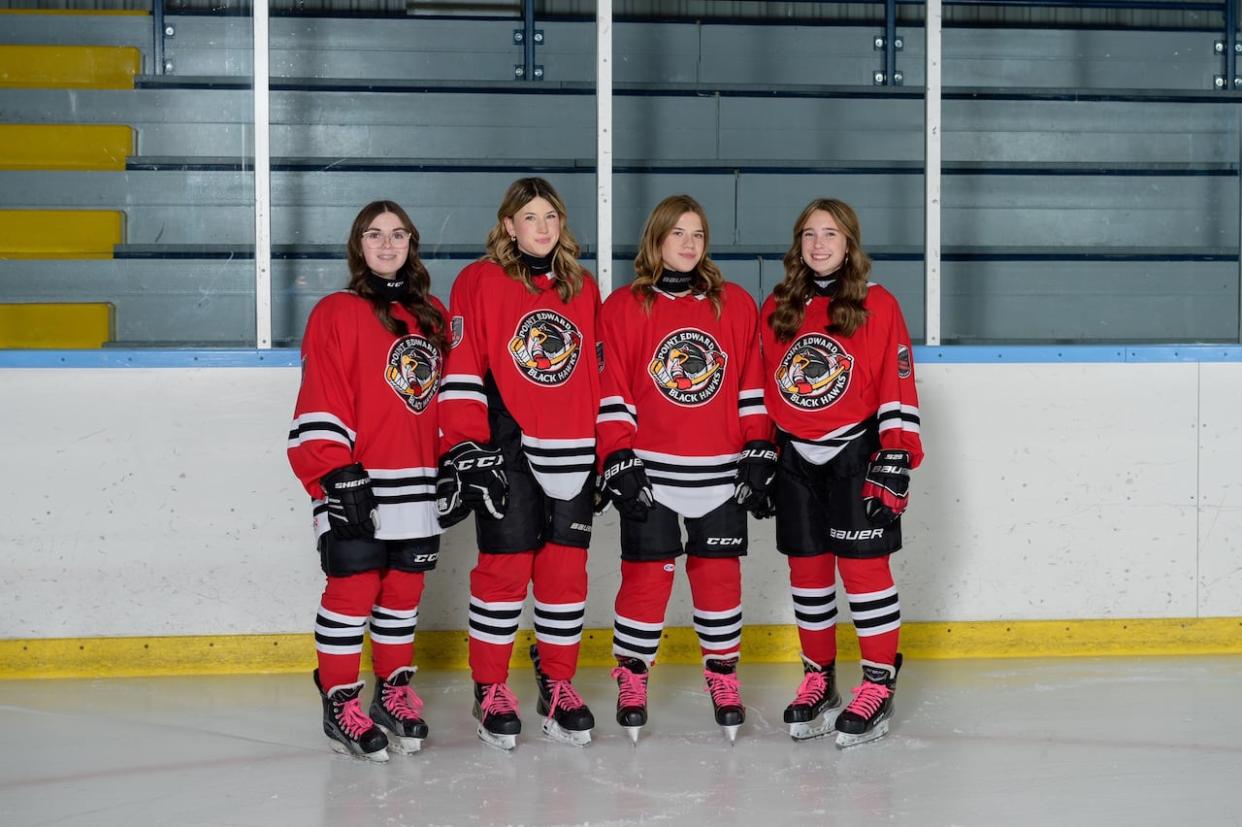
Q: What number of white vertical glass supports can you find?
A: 3